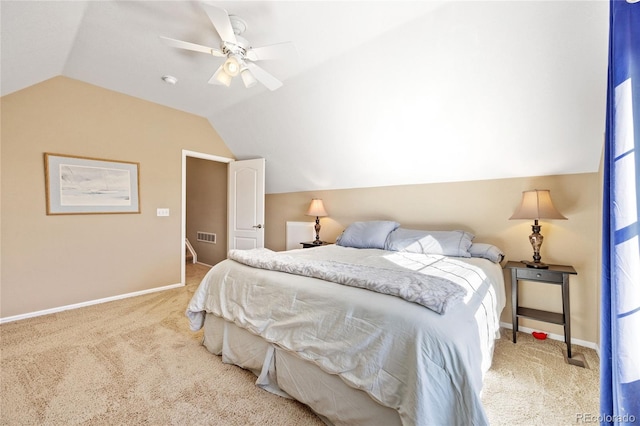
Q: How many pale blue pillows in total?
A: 3